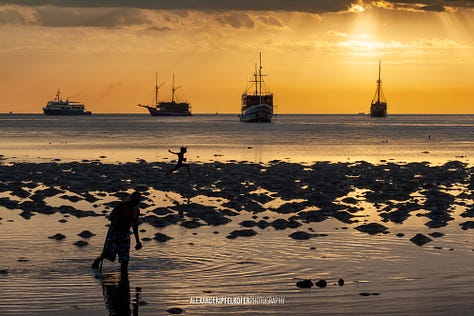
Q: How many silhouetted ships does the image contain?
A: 4